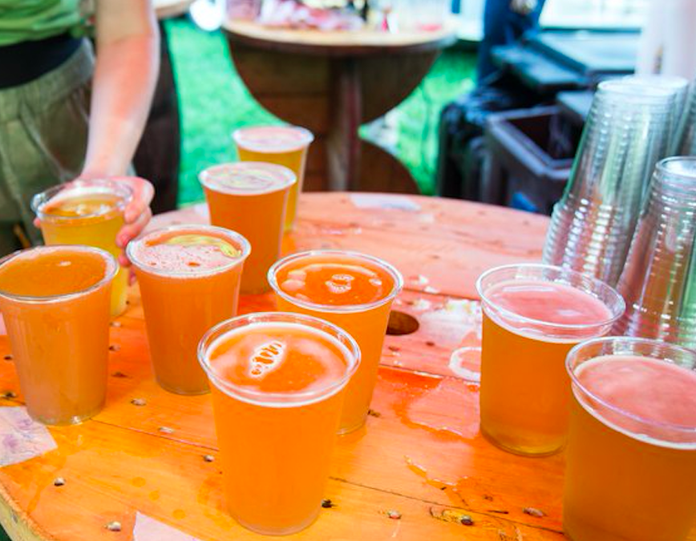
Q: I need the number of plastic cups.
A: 9